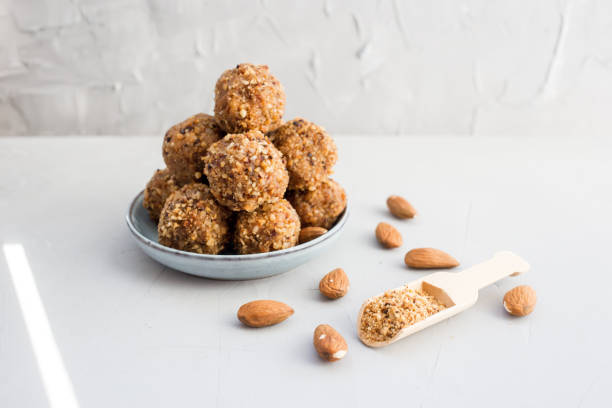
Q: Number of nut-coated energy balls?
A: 8